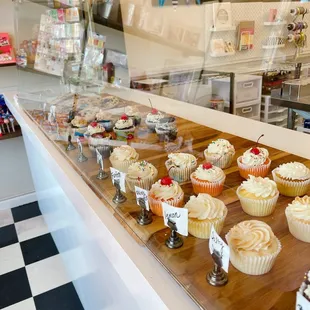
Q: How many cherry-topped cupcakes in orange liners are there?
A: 3